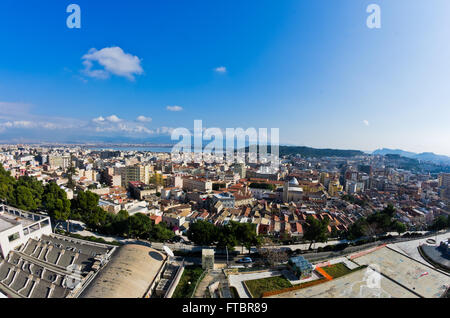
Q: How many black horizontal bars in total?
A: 1